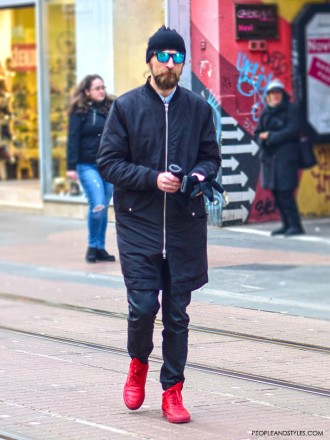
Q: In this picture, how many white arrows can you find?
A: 7